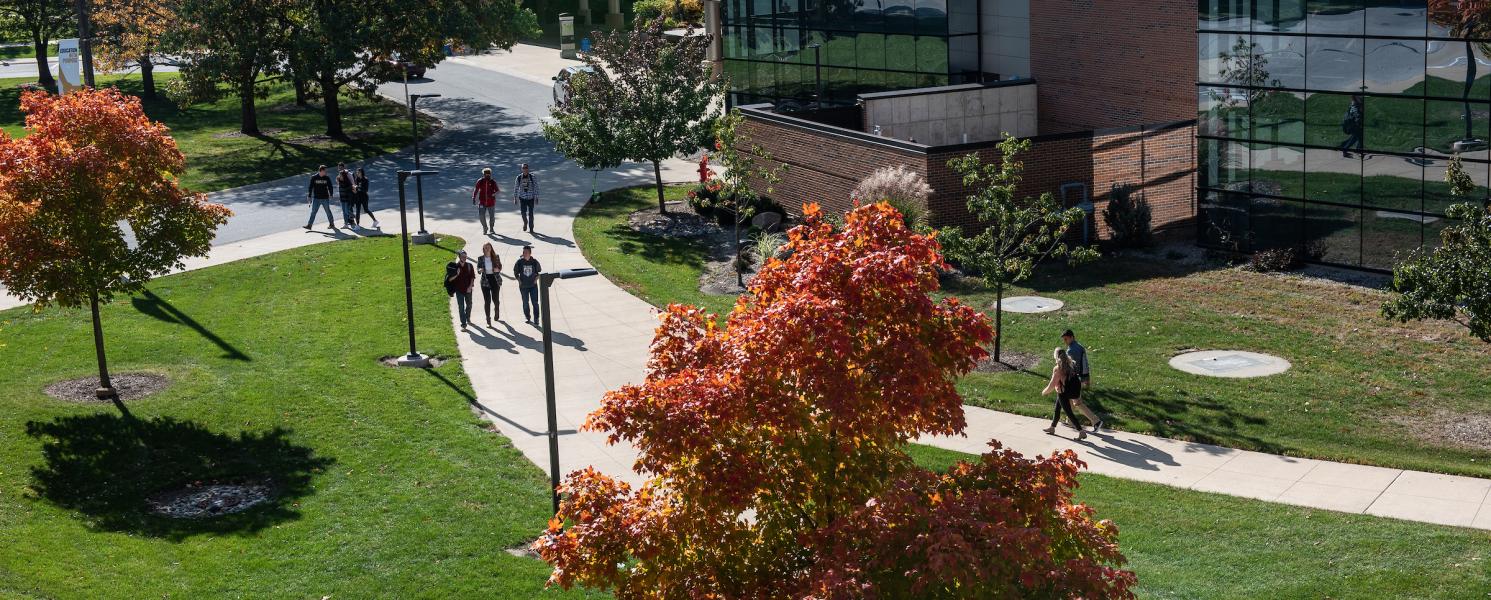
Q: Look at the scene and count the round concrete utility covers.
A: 2